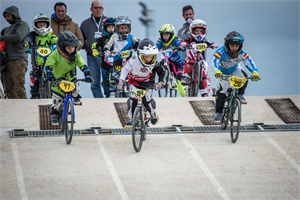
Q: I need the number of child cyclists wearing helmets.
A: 8